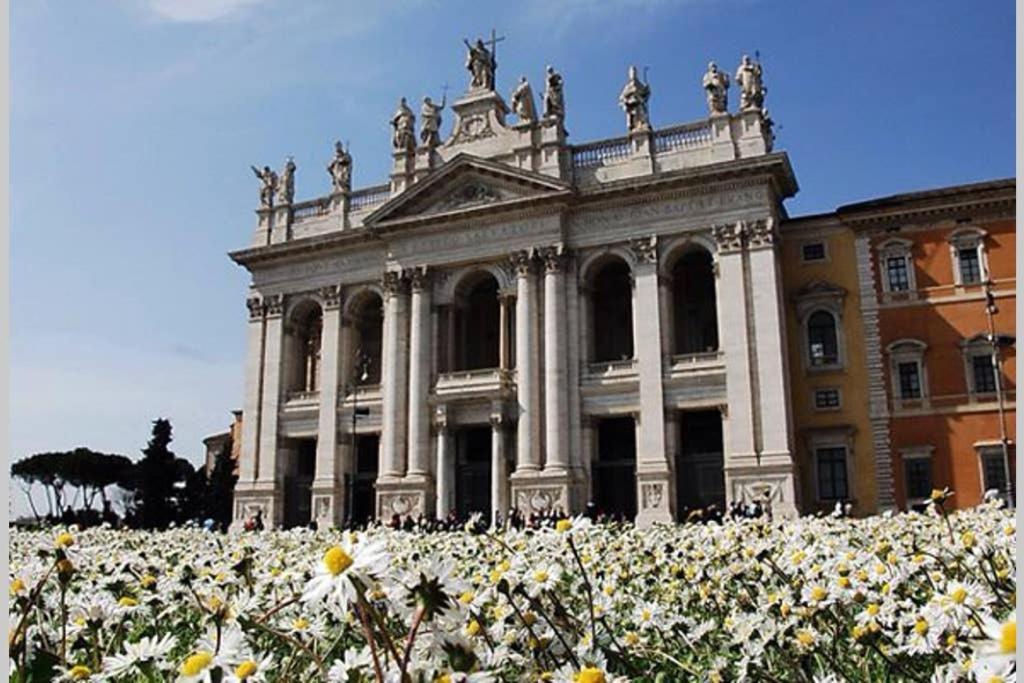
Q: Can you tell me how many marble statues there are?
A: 11